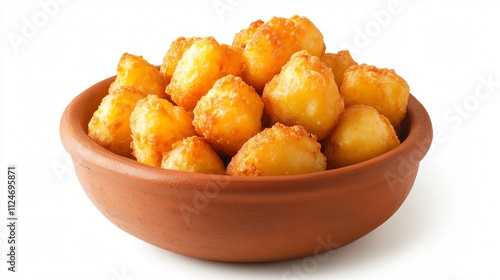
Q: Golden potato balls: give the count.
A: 13